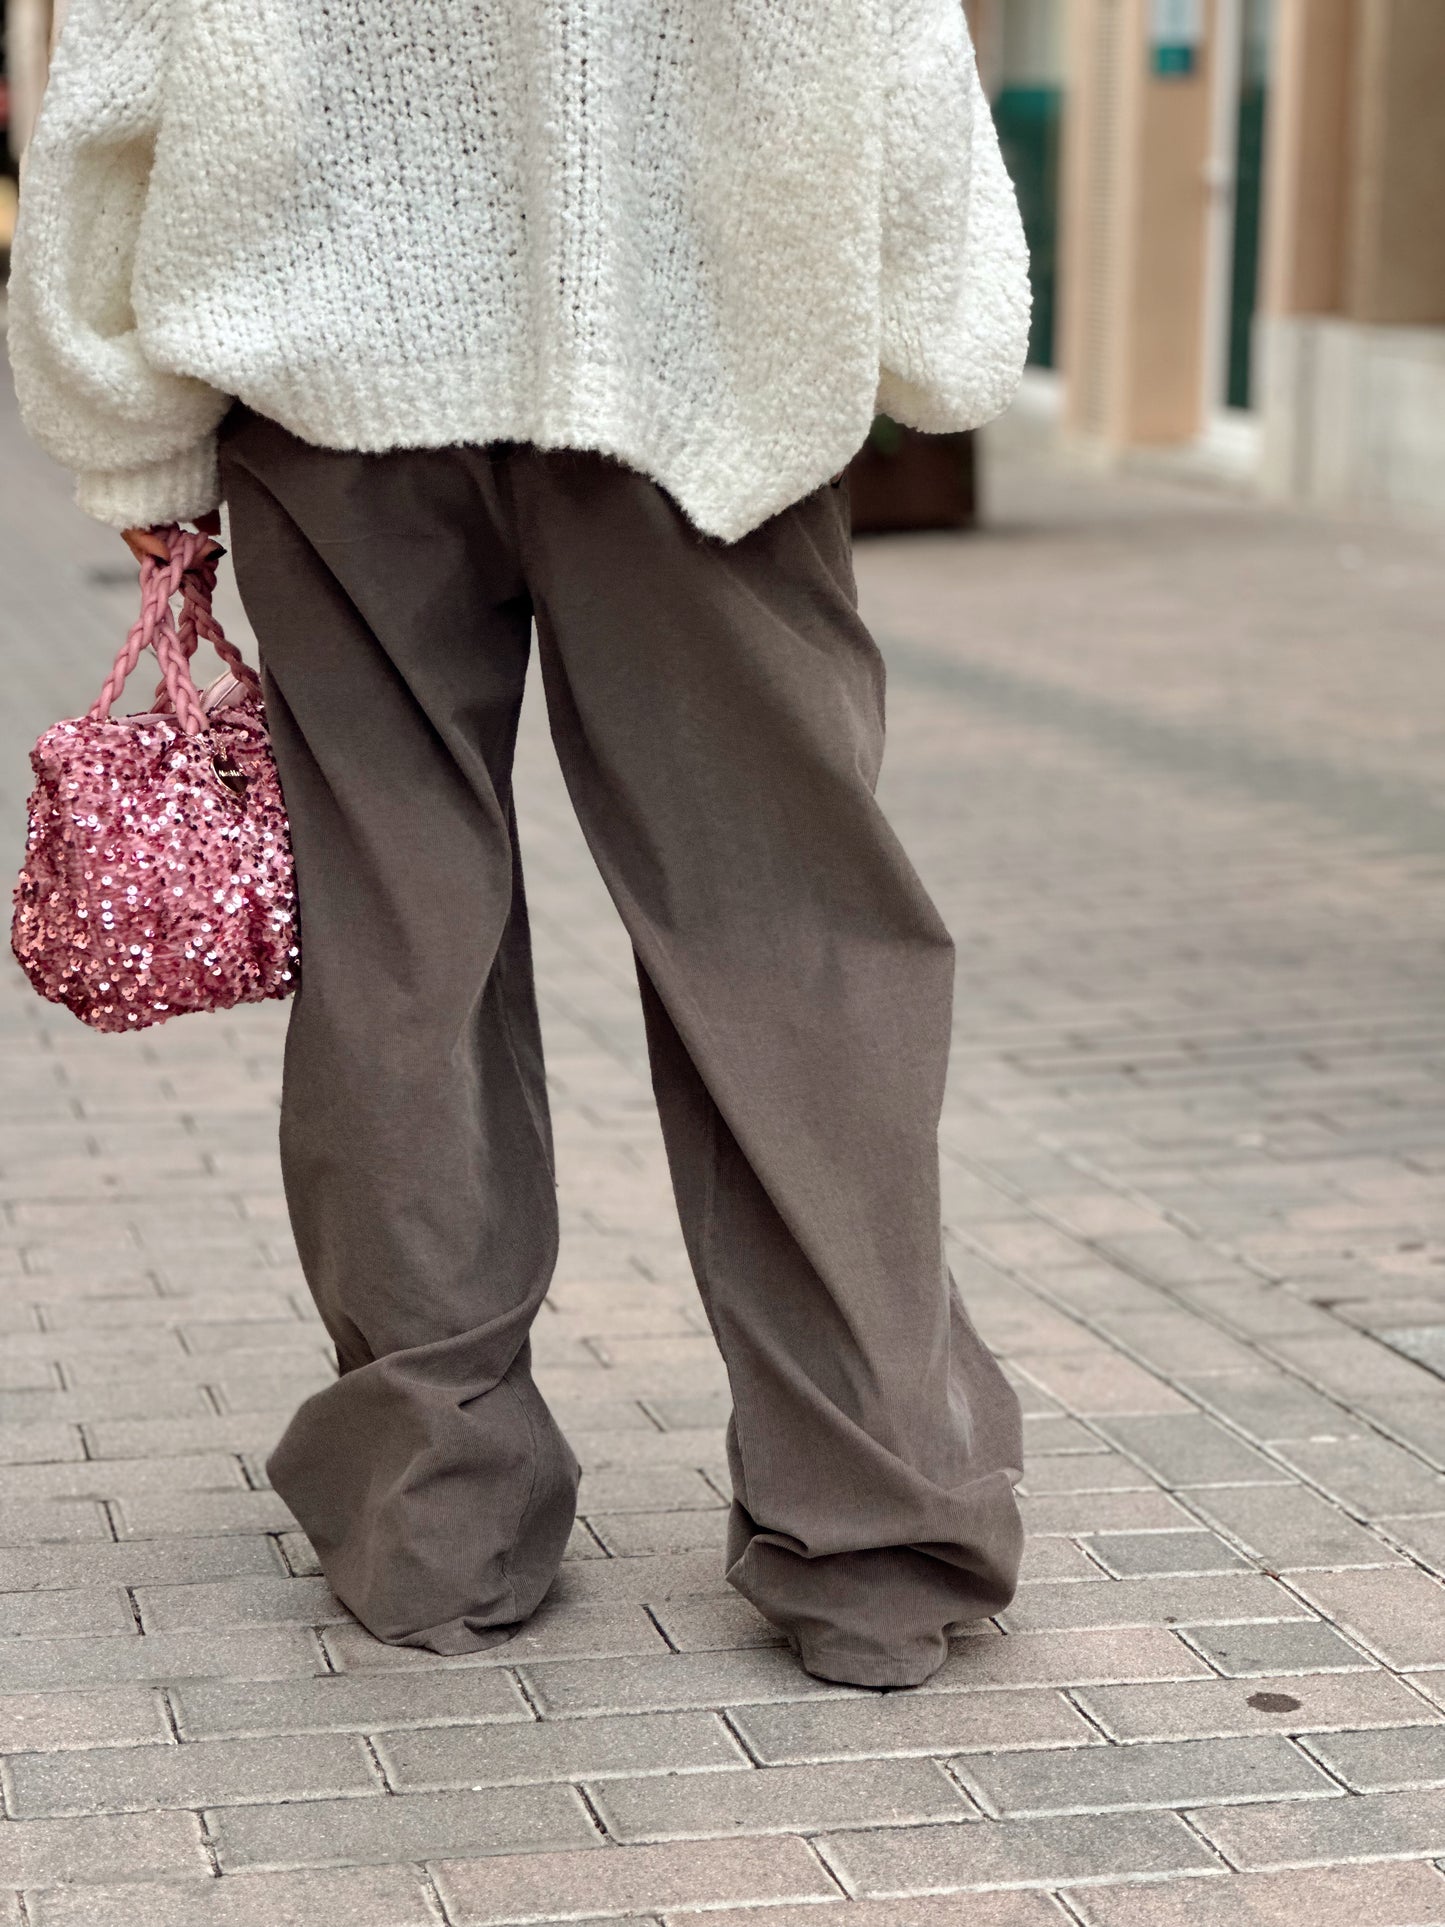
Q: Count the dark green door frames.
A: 2